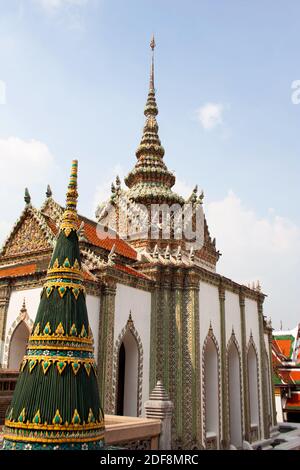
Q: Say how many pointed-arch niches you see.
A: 5